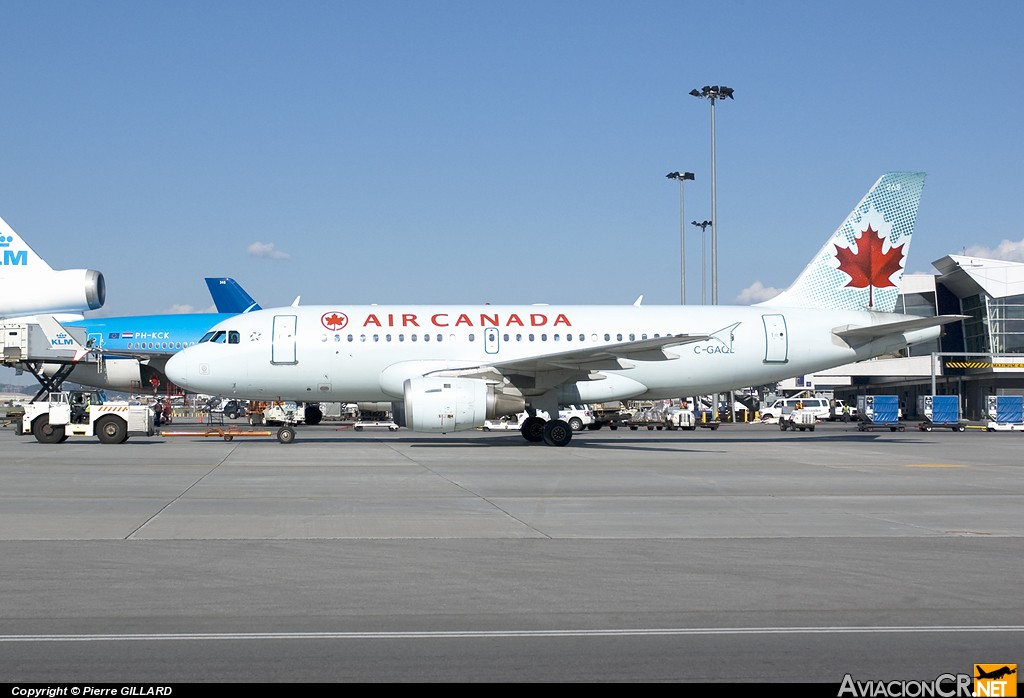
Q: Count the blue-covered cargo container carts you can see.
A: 3